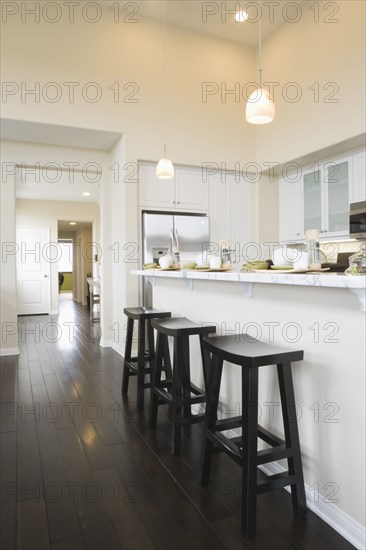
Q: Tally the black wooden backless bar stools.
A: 3